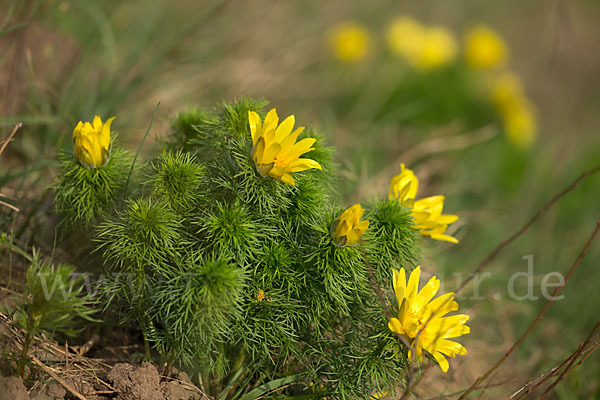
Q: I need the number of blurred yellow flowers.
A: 6